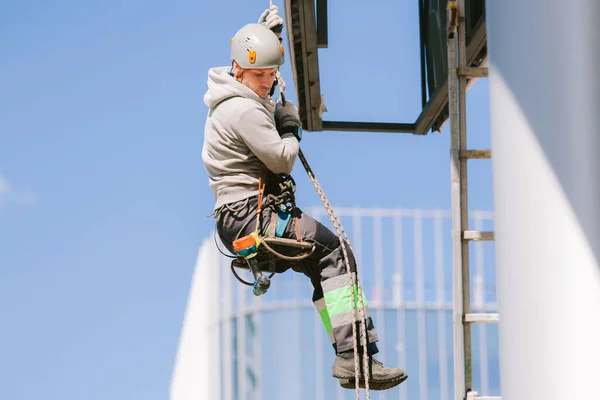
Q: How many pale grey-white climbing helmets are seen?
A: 1